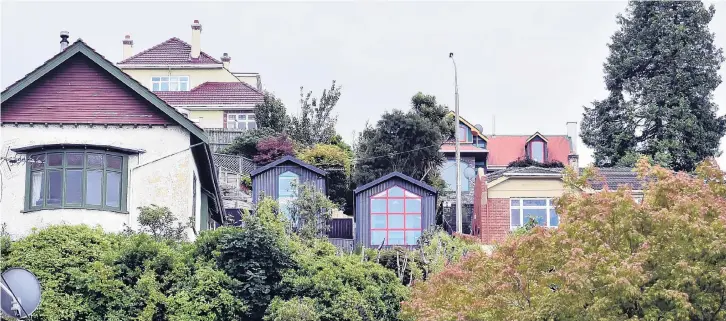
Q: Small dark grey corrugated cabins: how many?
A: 2